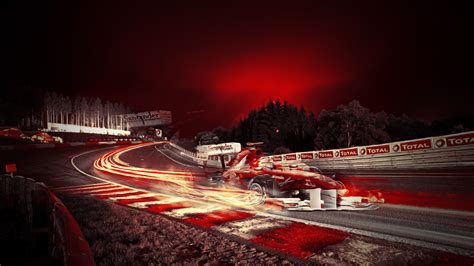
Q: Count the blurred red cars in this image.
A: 1